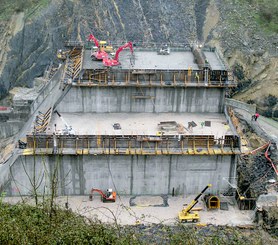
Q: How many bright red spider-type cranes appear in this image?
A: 2